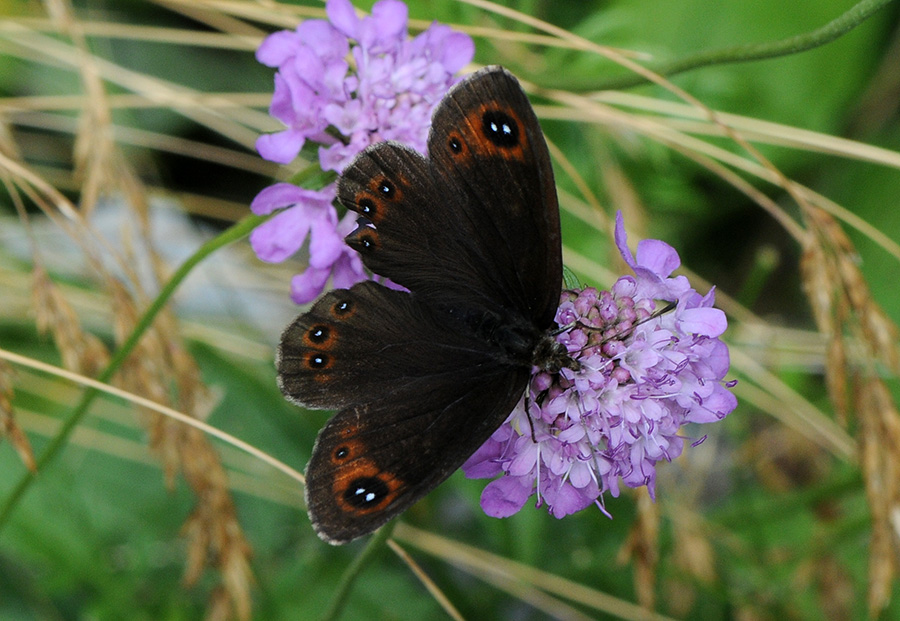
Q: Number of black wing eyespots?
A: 10